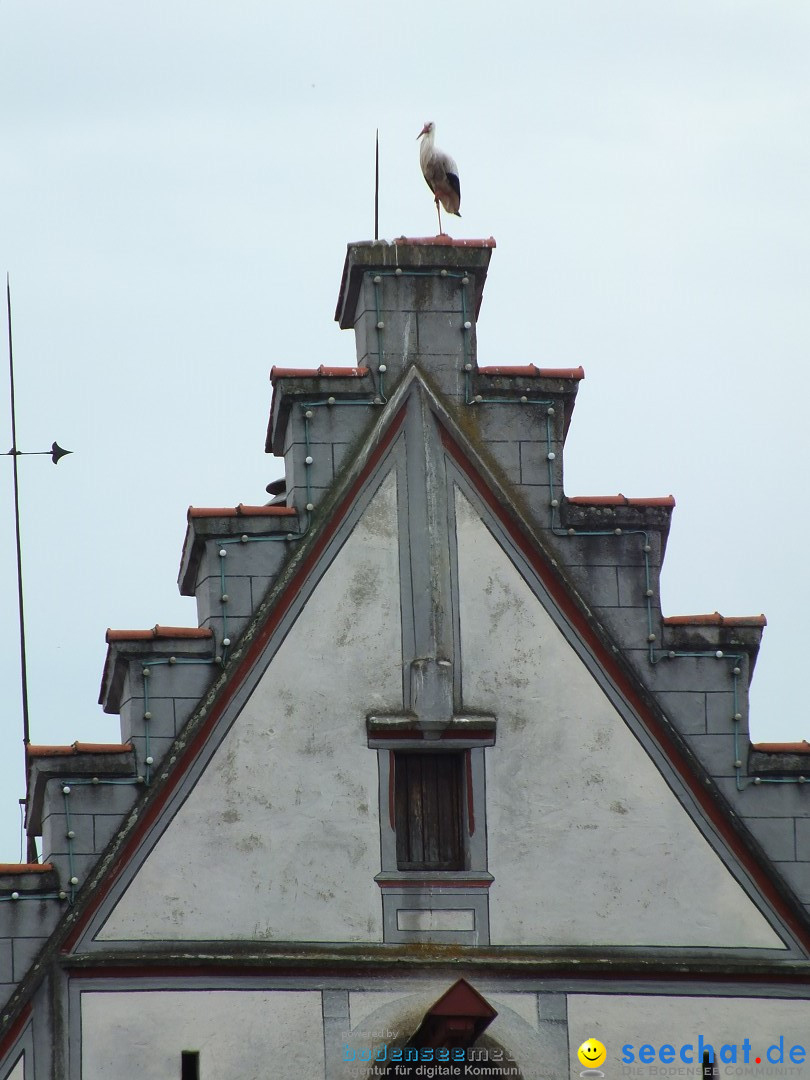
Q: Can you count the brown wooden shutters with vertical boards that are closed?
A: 1